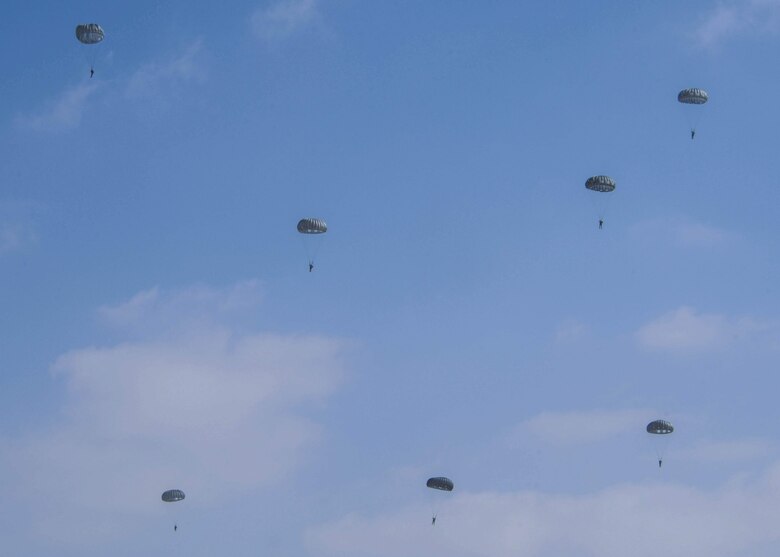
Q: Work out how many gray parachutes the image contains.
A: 7